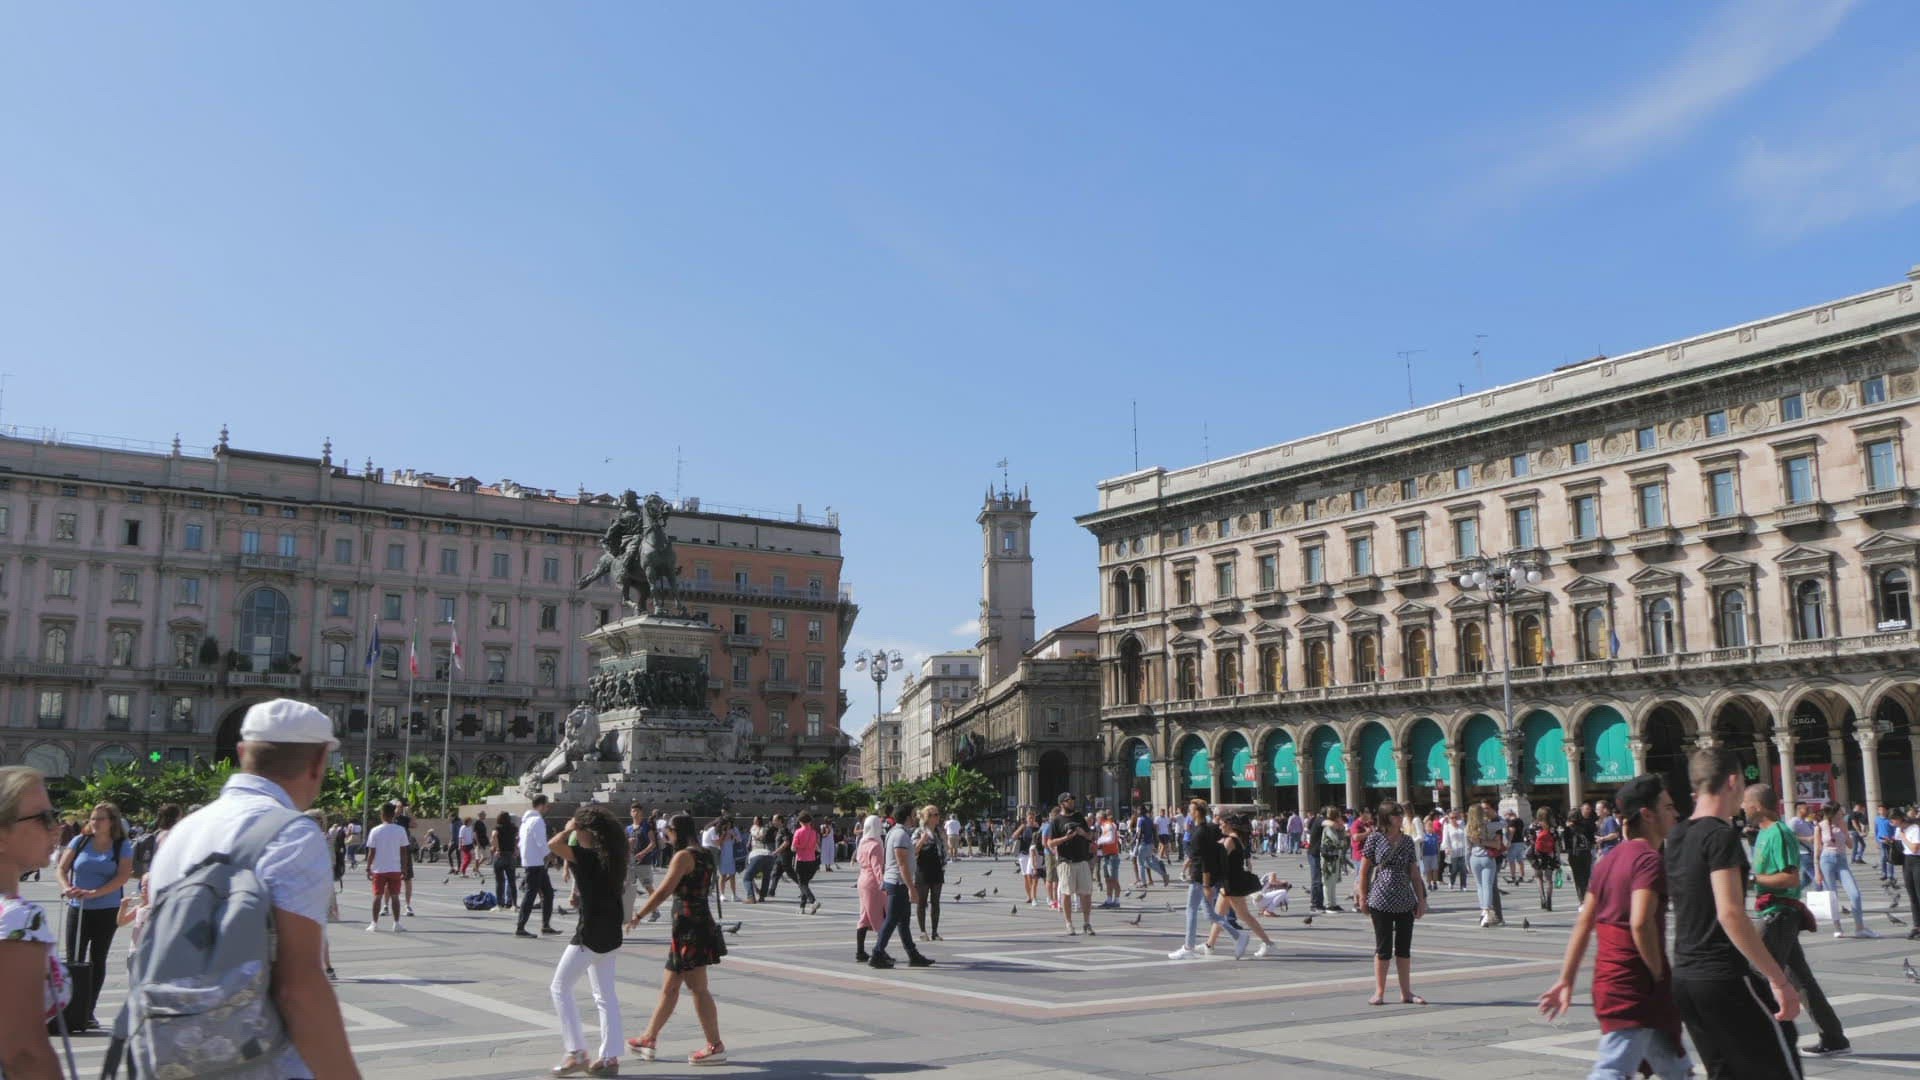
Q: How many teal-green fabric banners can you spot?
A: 10